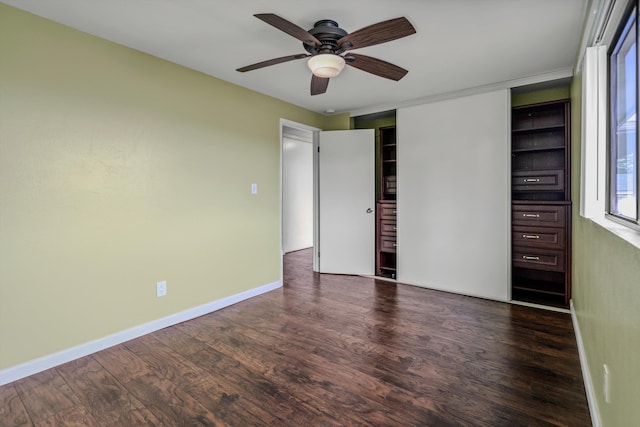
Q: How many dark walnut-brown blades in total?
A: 5